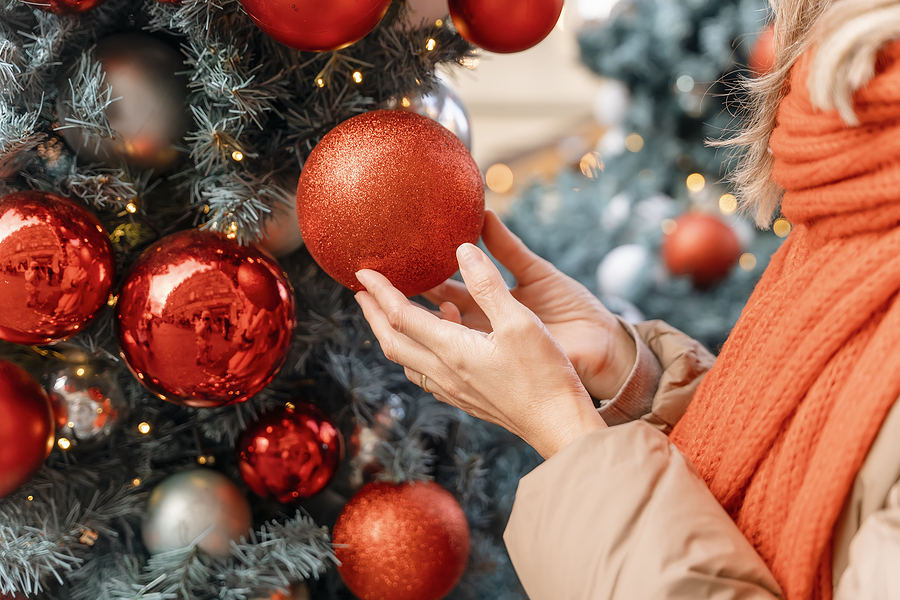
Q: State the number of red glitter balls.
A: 2